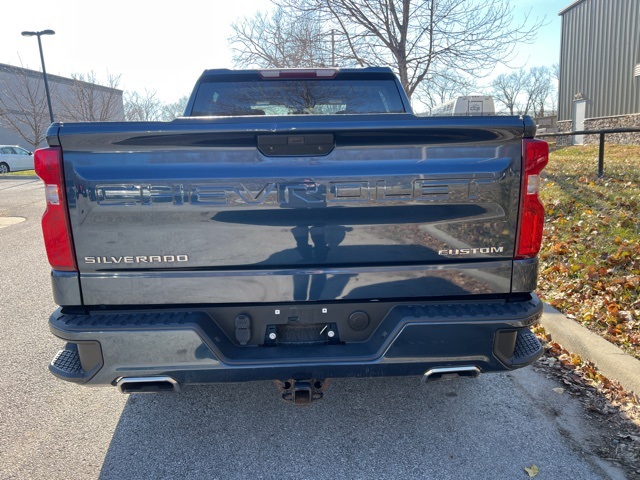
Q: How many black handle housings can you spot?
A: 1